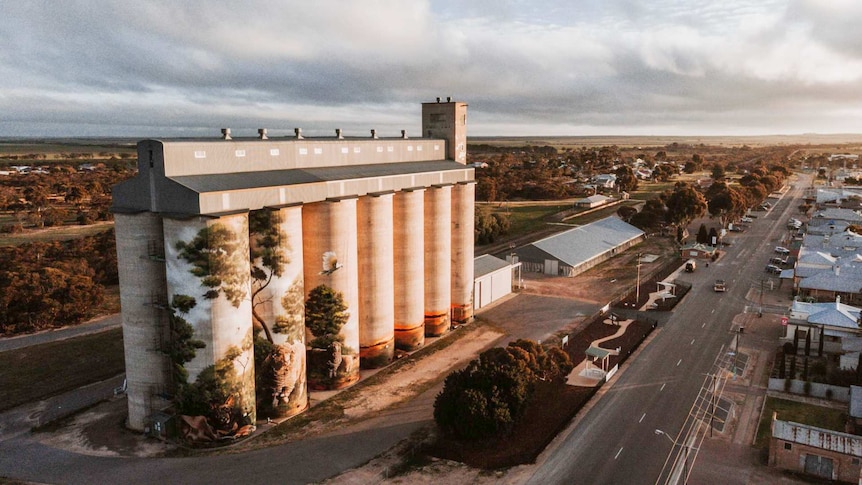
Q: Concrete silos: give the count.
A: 8